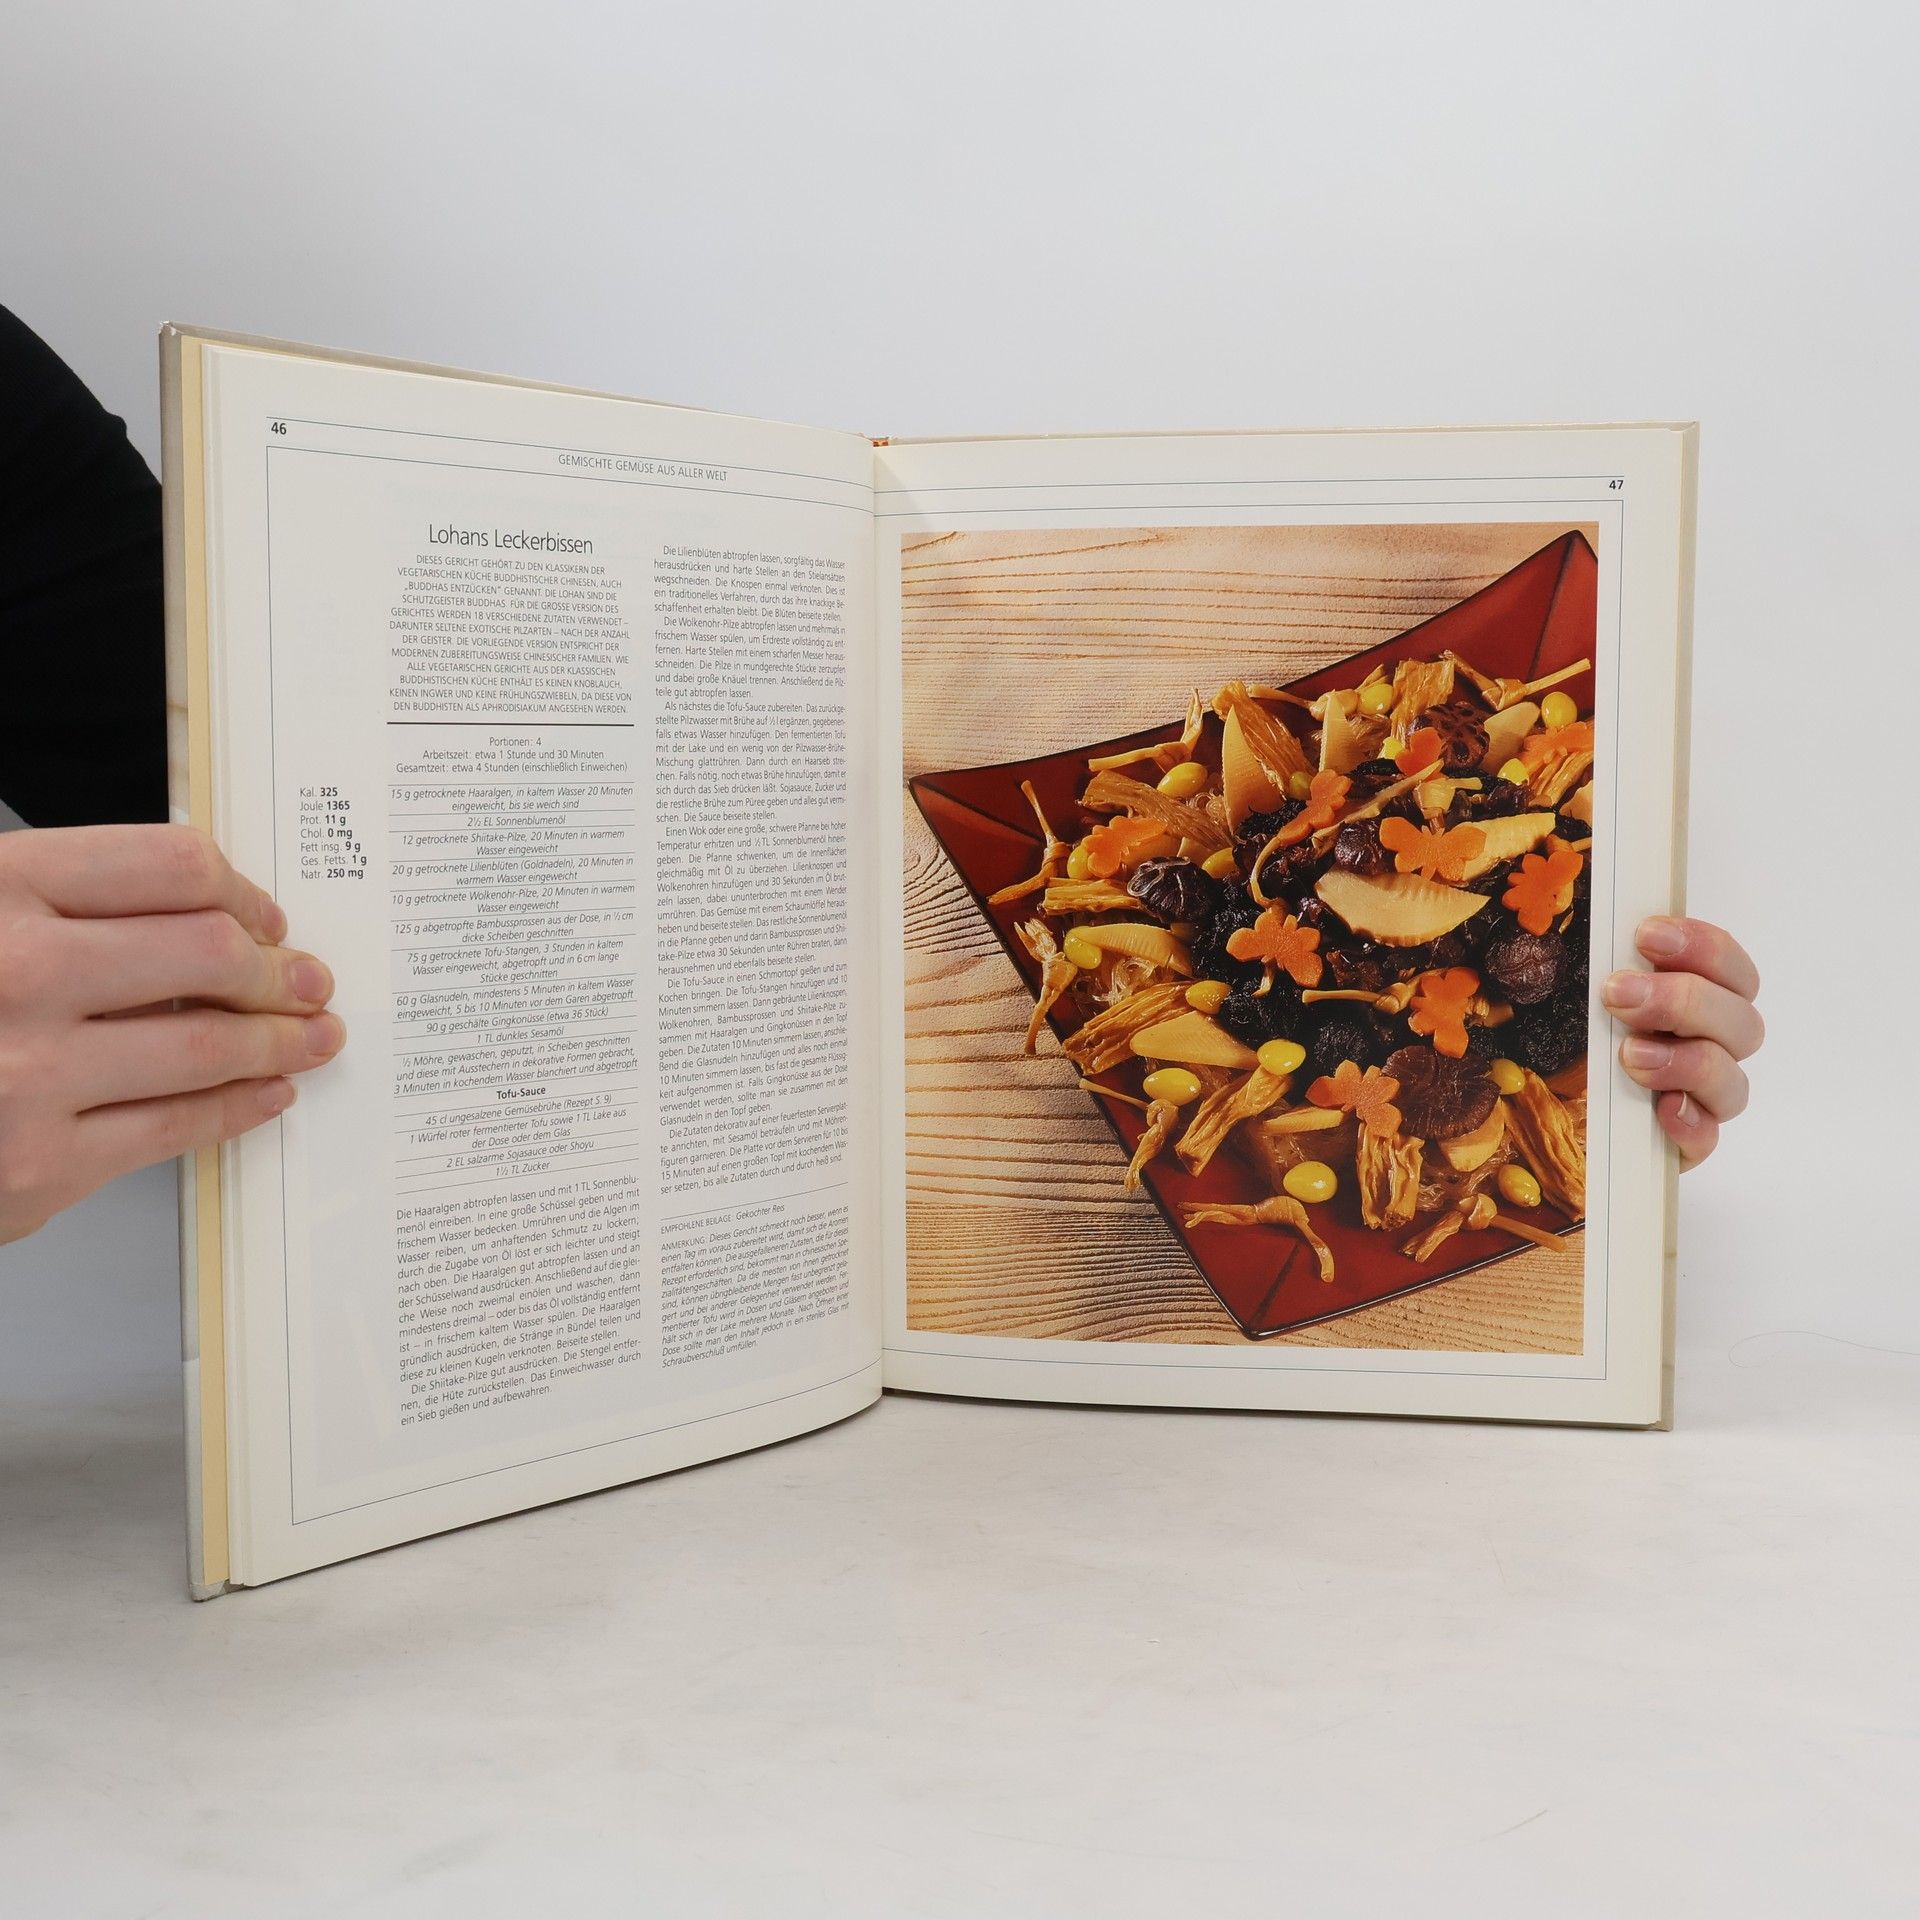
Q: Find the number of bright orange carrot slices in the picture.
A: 9